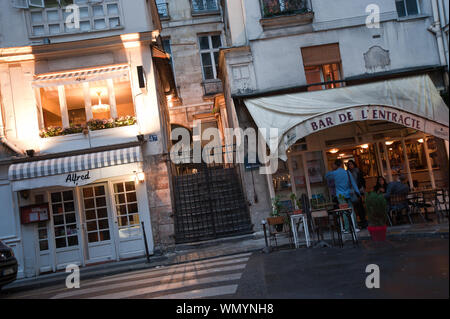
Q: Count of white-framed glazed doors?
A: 3